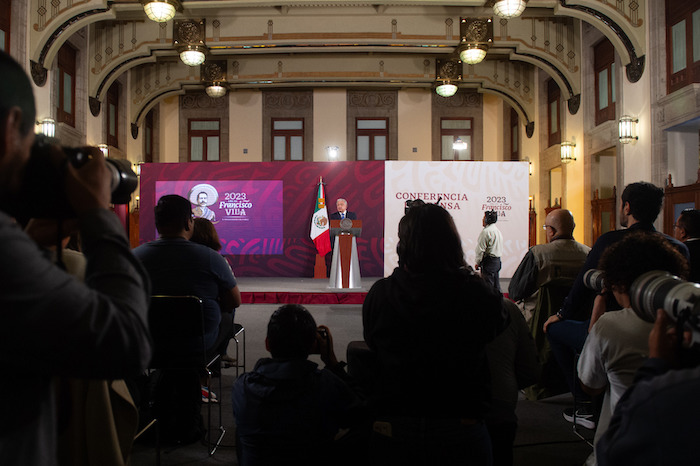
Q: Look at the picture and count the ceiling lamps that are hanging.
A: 6